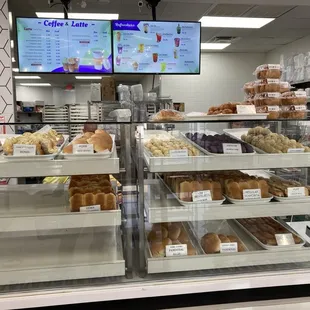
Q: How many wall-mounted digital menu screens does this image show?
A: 2